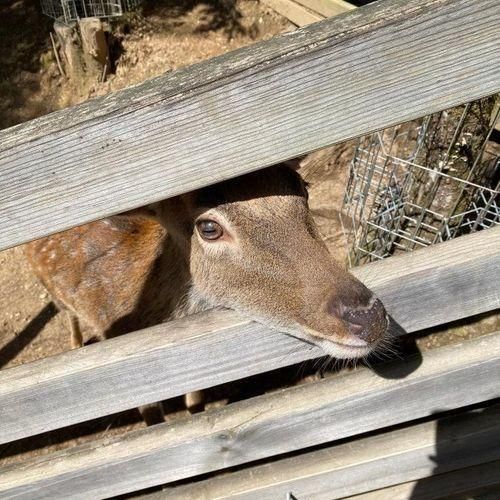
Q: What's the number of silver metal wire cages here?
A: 2